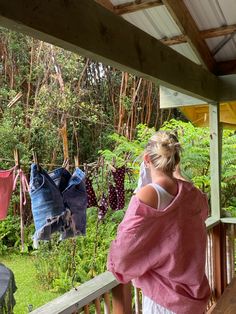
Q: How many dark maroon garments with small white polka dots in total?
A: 2